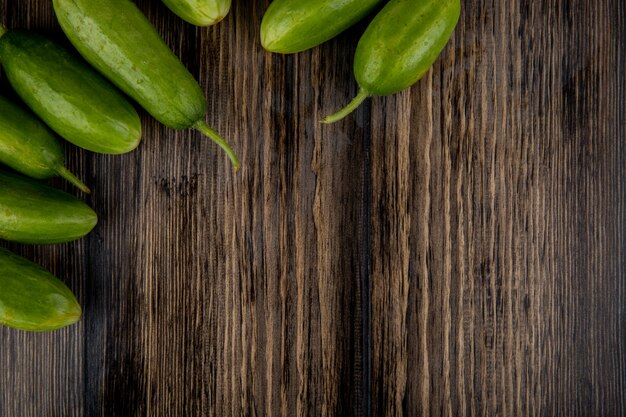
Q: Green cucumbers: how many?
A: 8